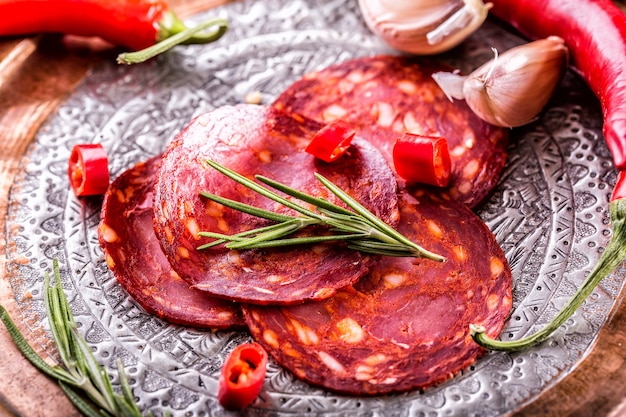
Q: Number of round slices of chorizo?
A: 4